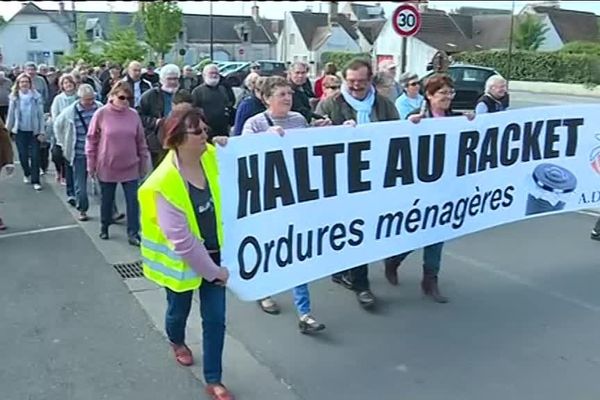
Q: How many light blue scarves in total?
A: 1